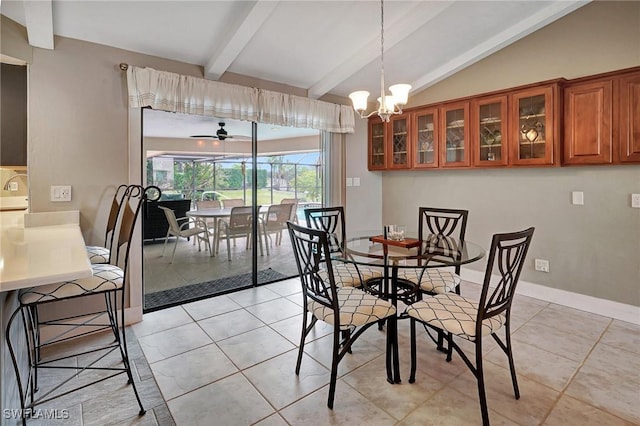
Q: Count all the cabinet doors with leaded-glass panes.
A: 6